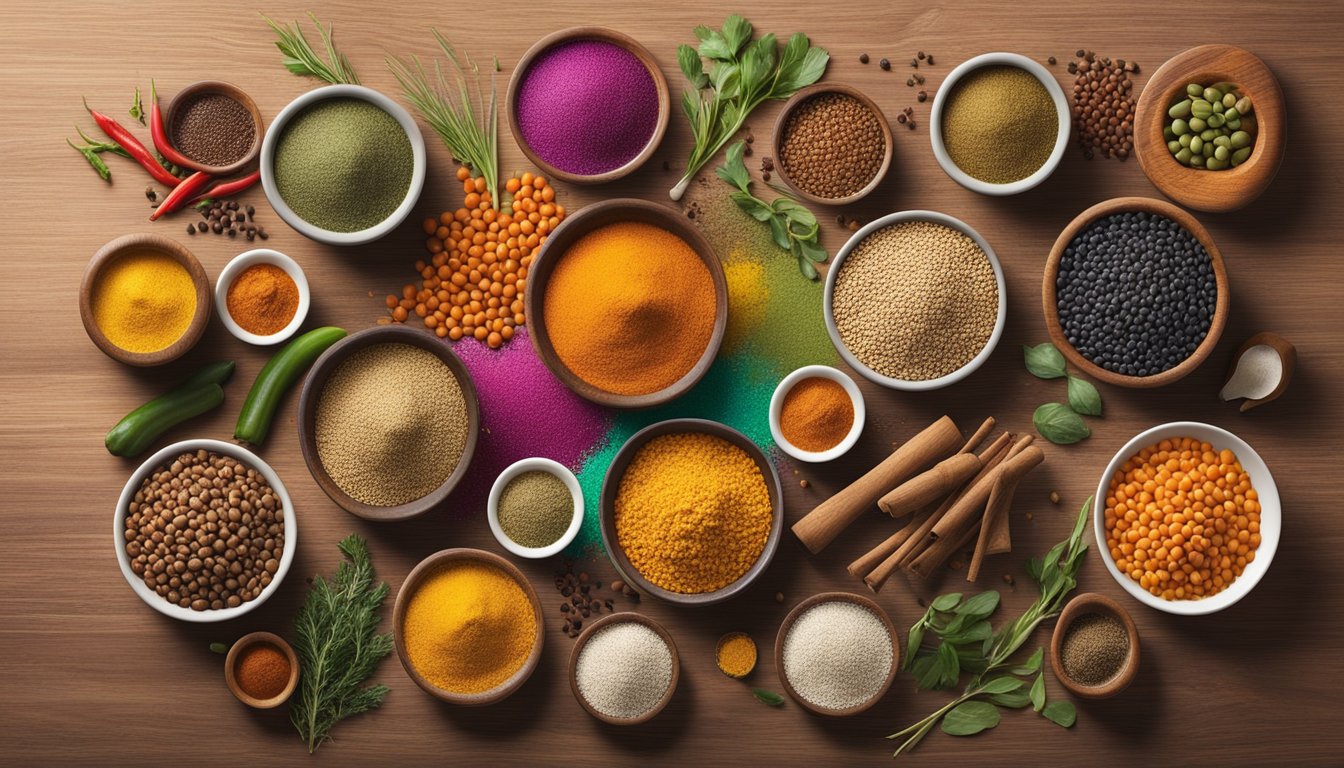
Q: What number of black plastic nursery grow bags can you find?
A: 0